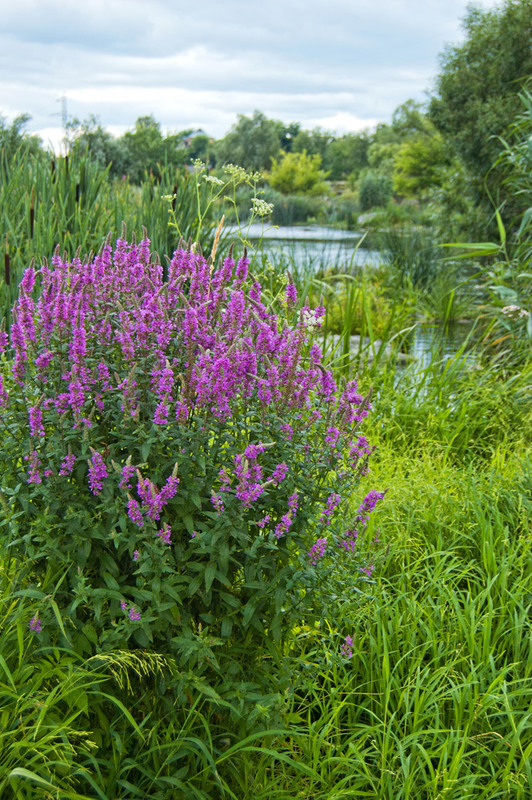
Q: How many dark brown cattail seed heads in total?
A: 6